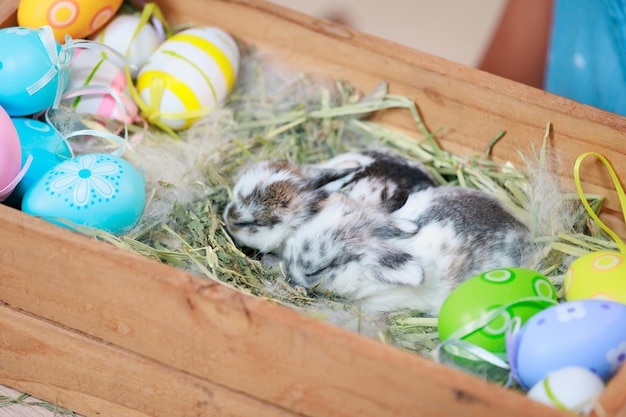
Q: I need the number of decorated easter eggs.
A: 12